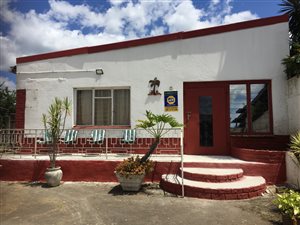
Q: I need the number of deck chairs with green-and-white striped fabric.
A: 4